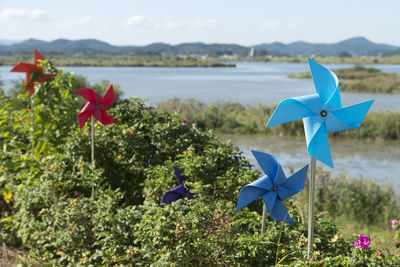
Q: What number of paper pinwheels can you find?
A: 5